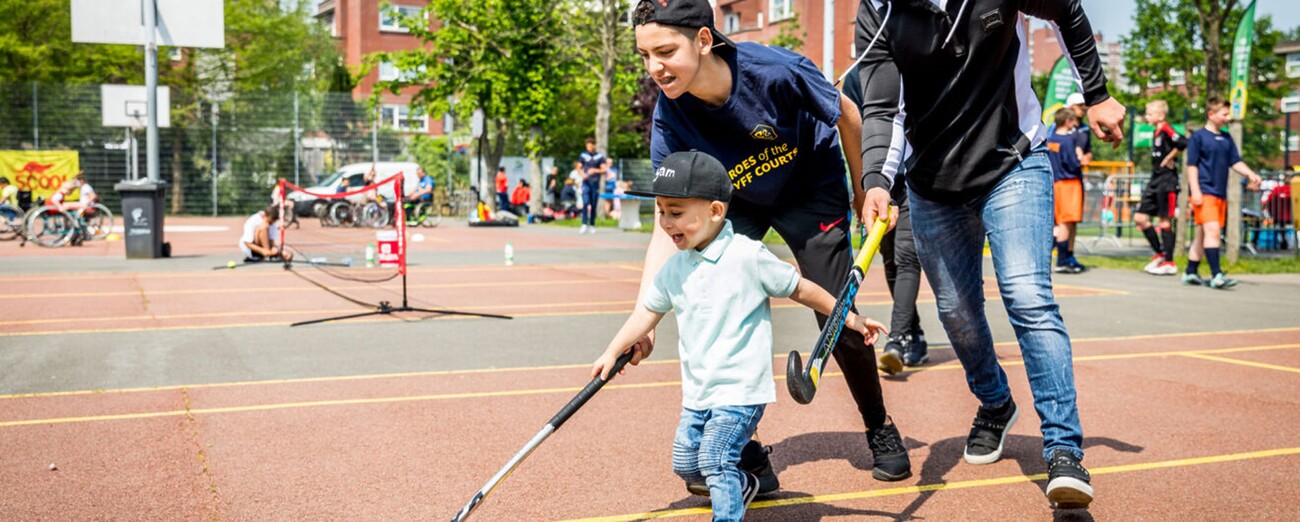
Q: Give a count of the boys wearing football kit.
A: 3